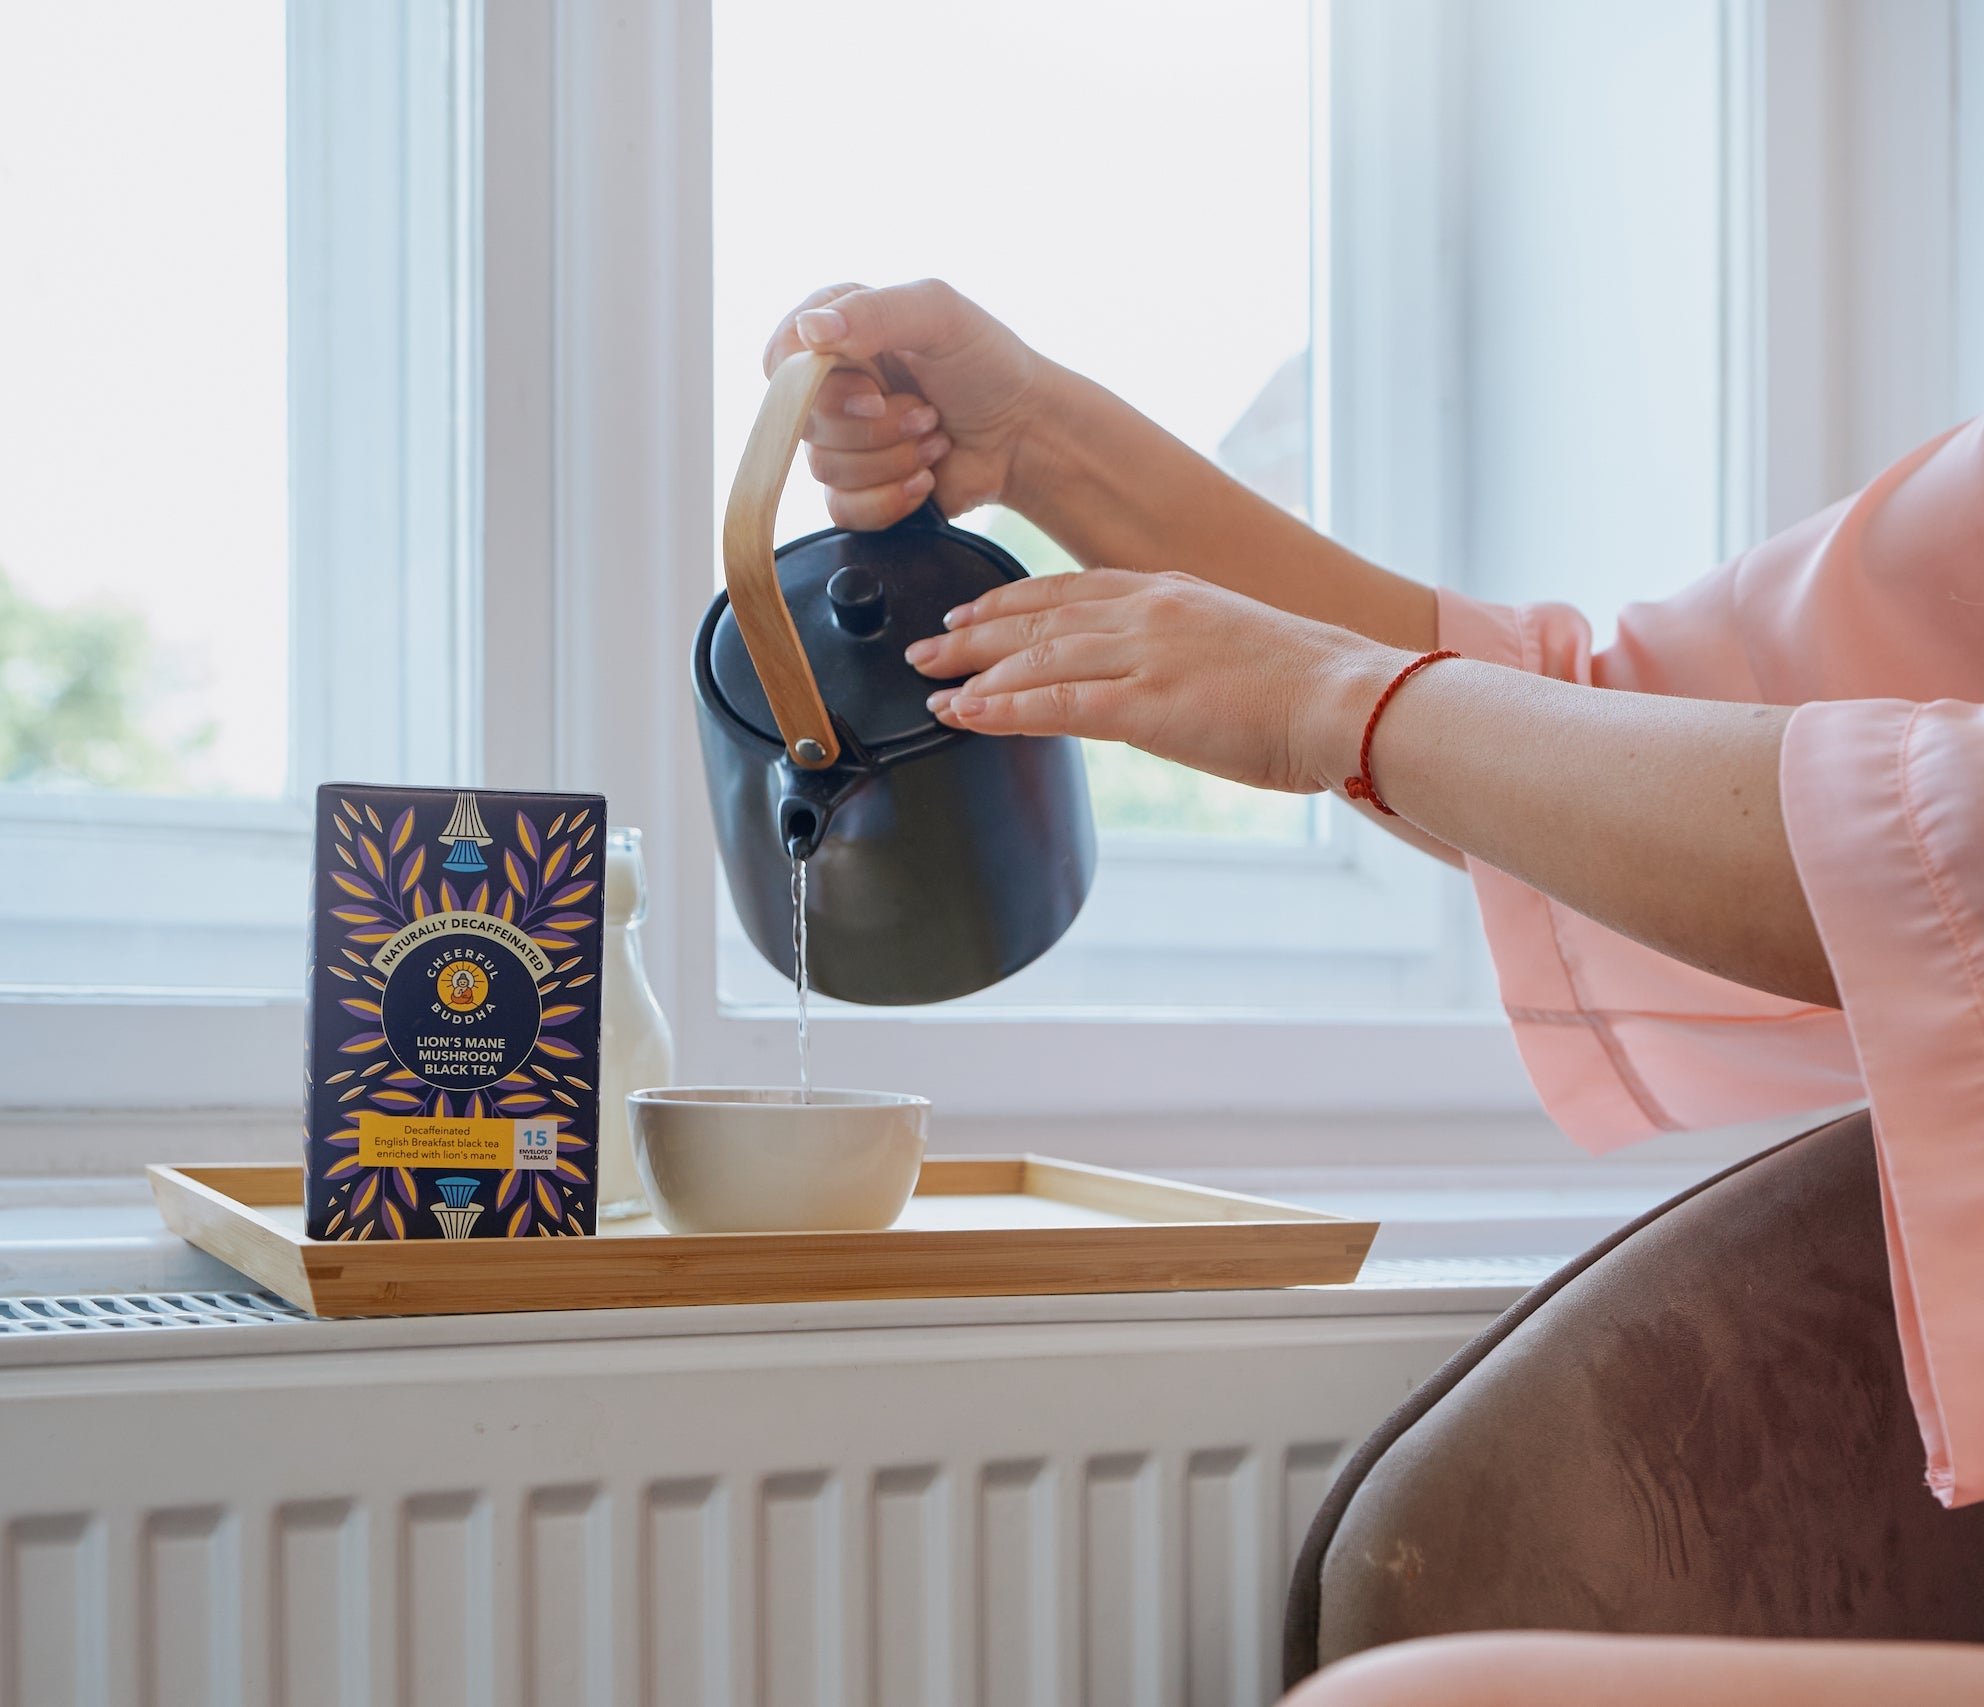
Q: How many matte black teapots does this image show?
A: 1